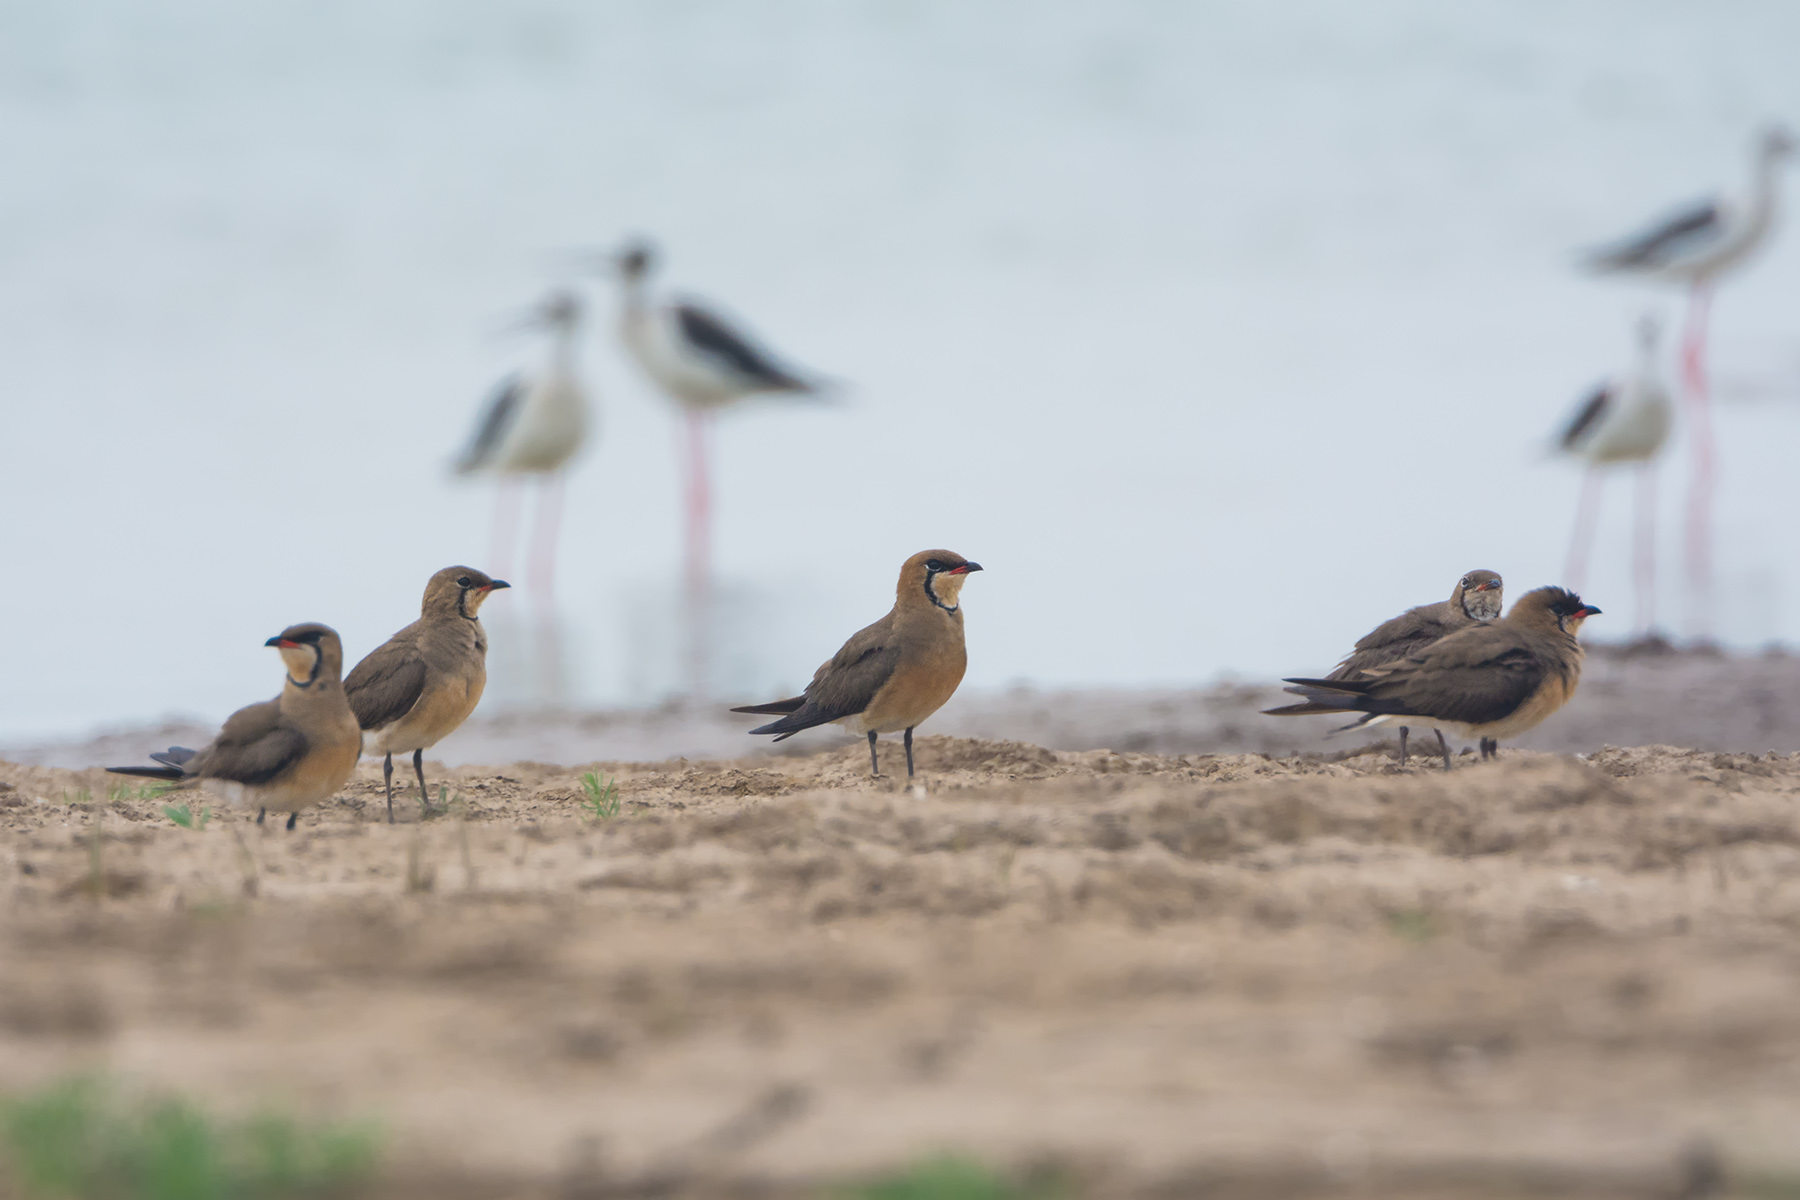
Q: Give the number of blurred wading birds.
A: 4